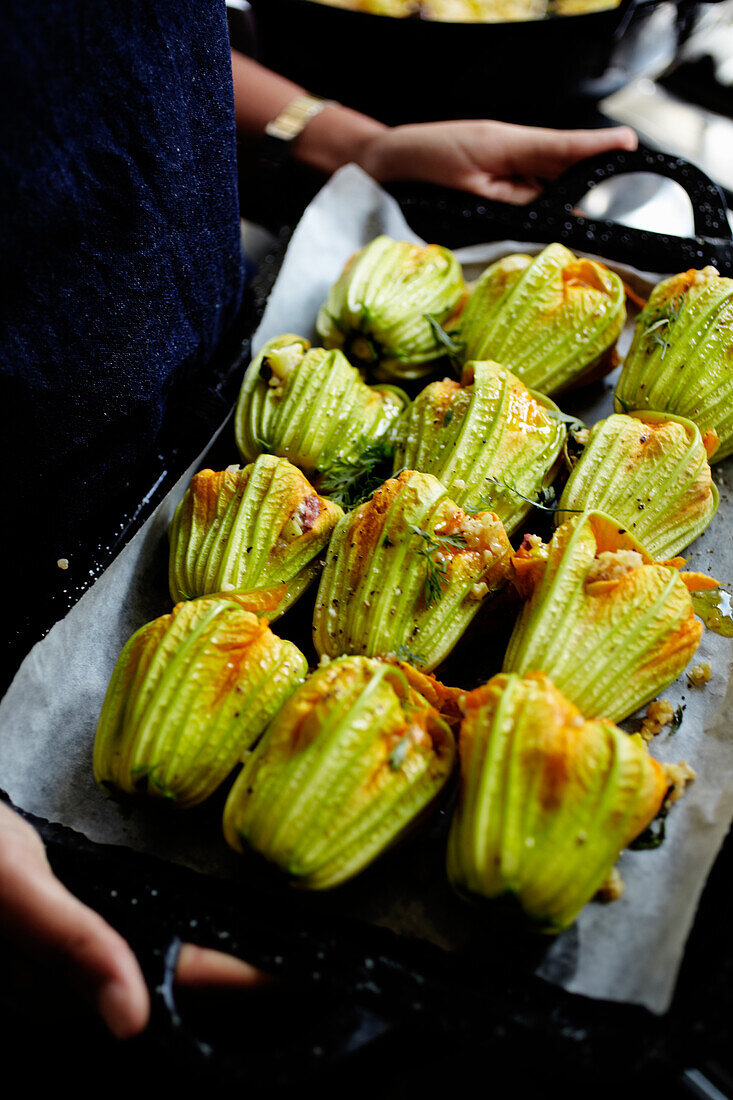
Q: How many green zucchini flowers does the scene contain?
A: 12